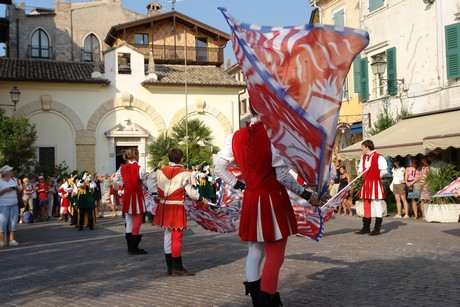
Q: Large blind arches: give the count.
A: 3